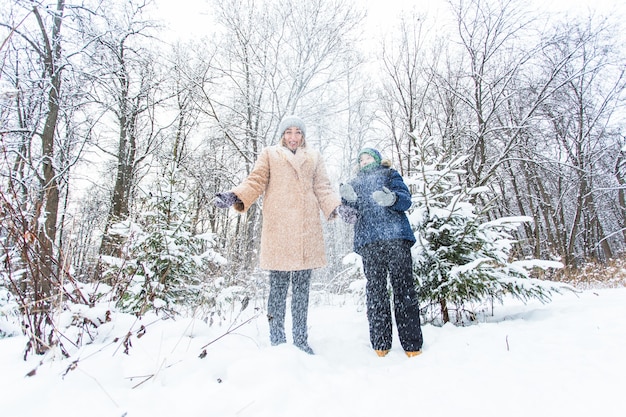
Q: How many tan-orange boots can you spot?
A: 2